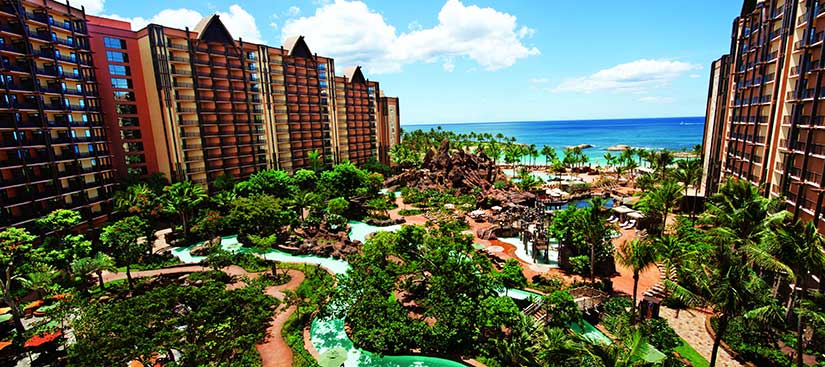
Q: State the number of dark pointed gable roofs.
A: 3